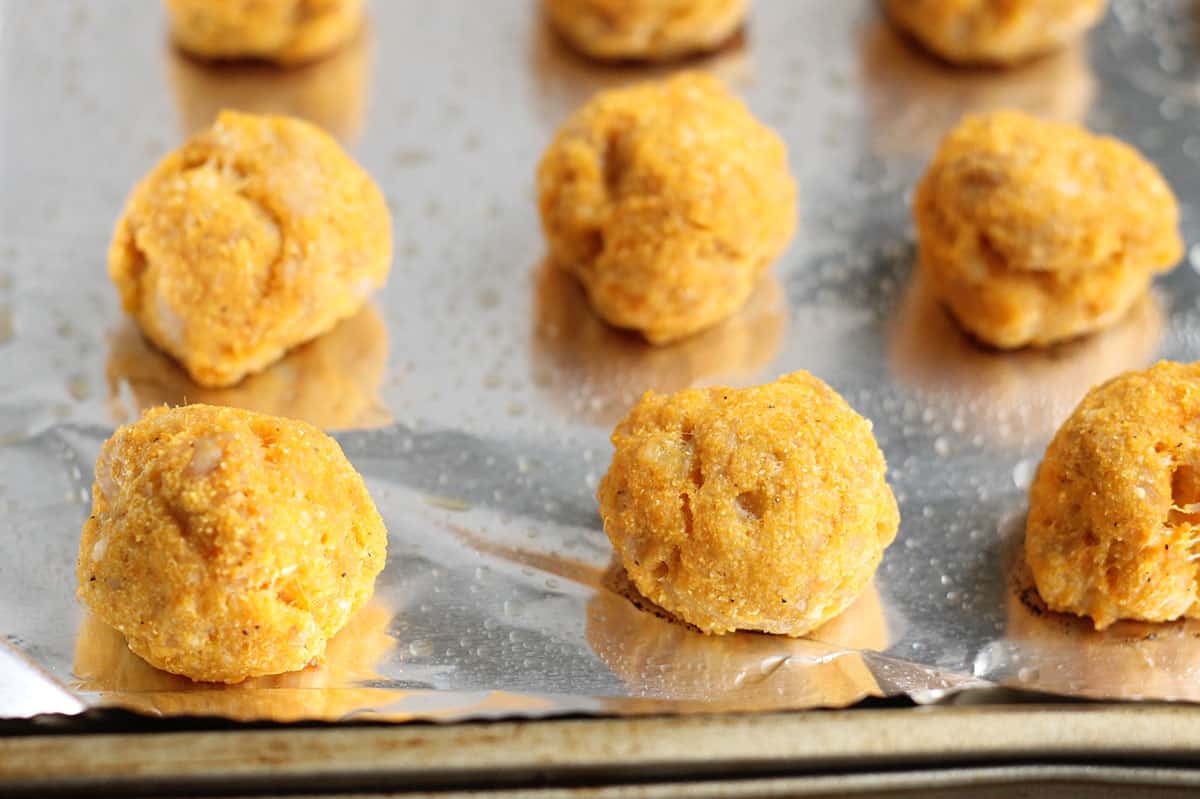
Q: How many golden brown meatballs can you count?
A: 9